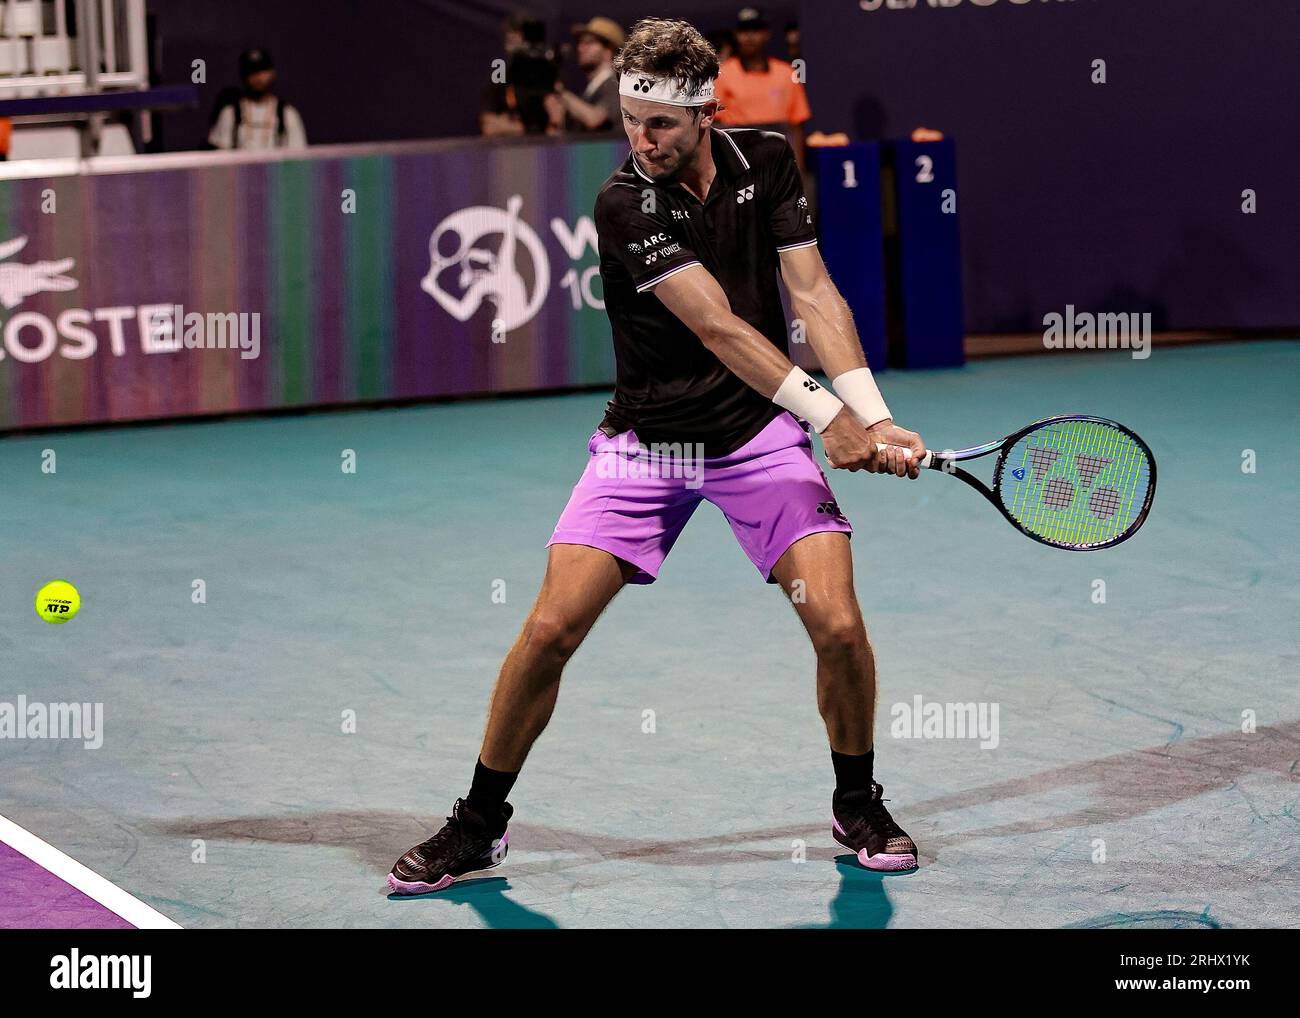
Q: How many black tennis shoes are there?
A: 2